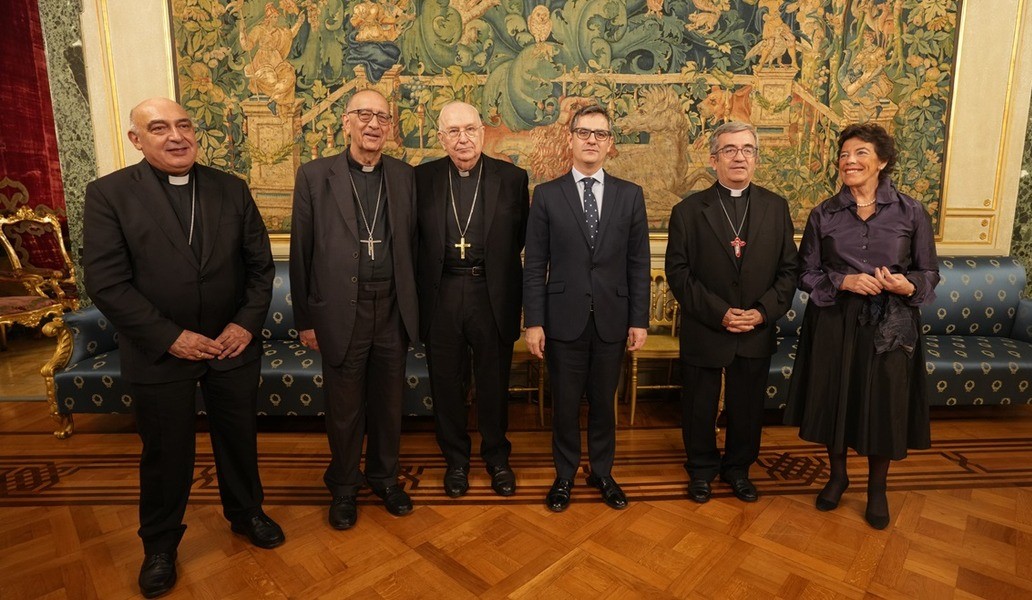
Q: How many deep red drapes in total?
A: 1